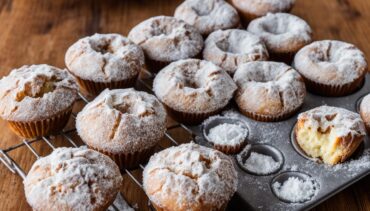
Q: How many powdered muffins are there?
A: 15